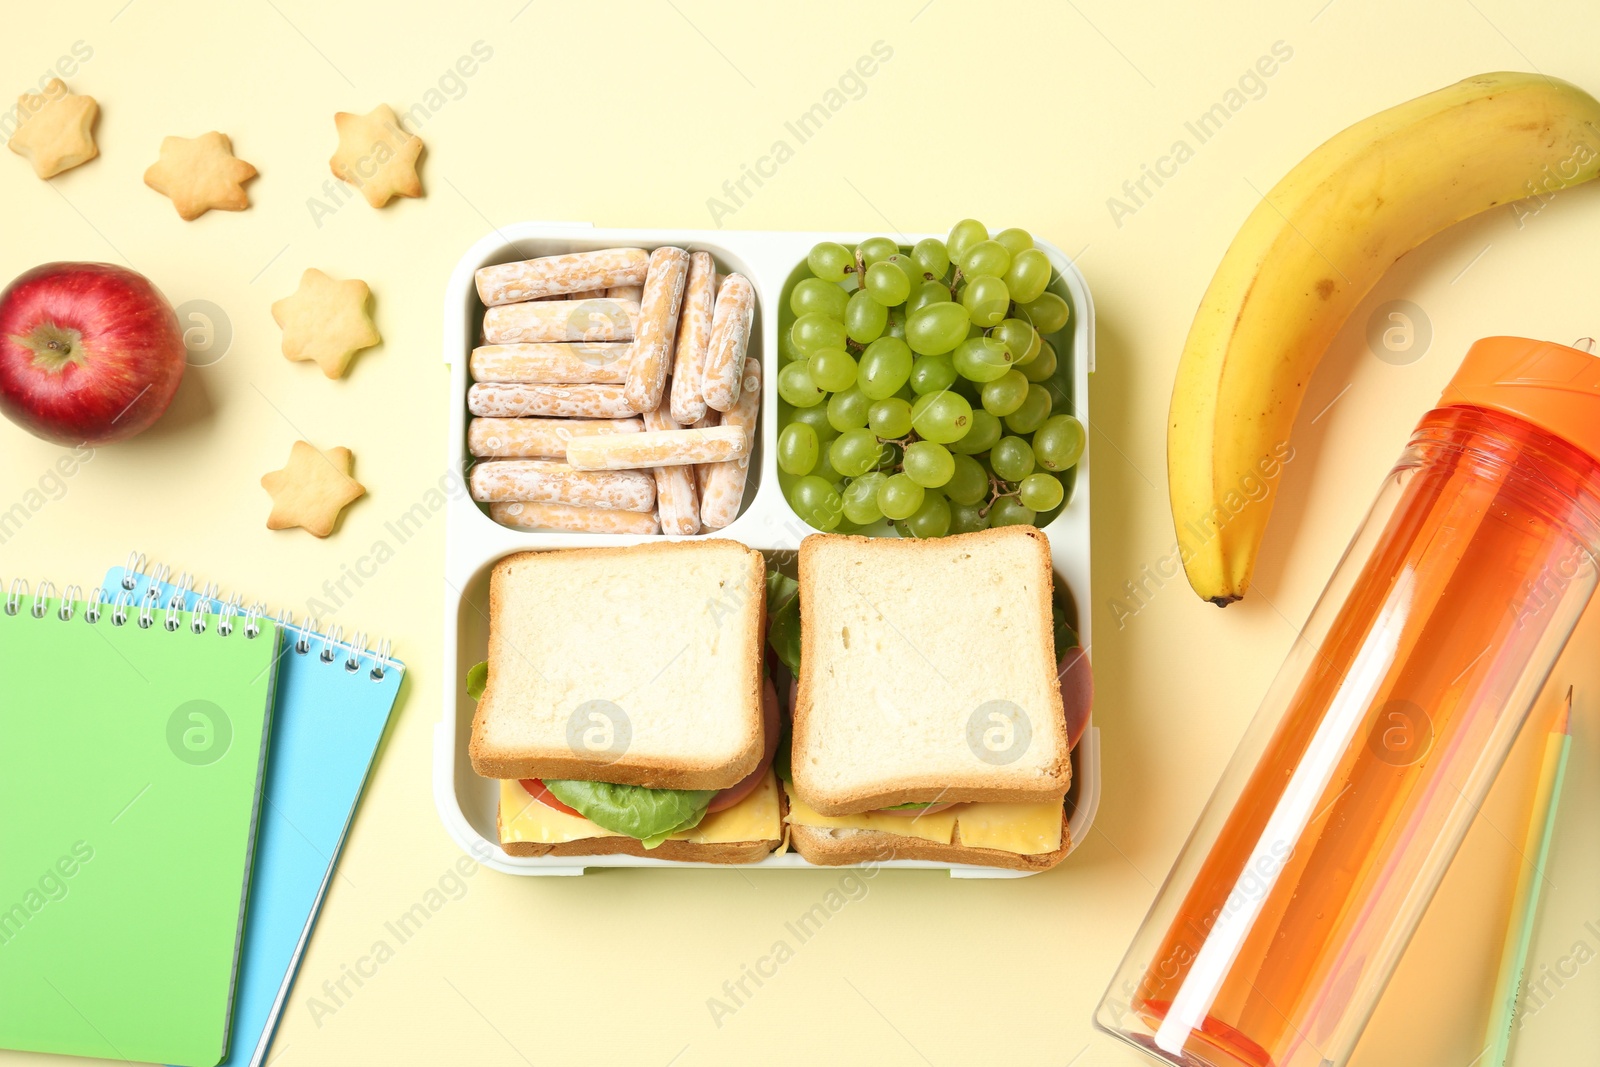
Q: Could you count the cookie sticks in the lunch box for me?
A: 13